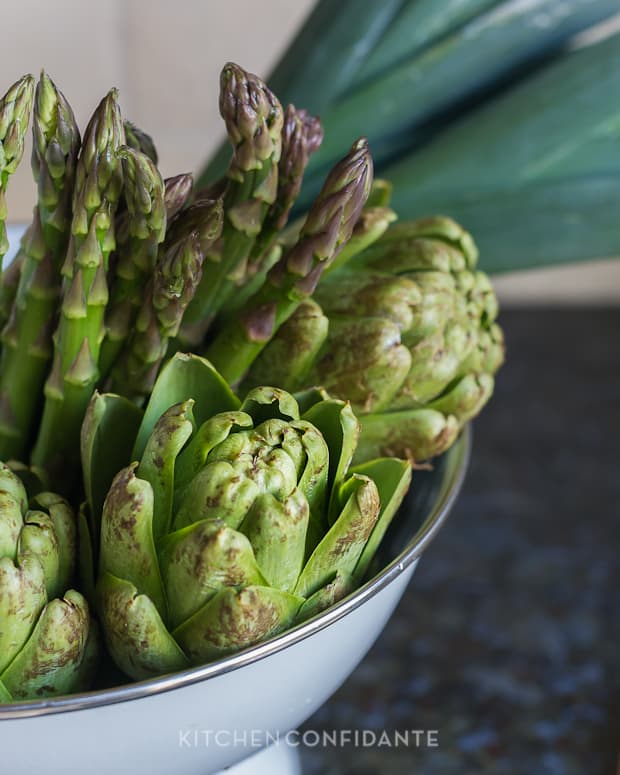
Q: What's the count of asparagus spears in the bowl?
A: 11